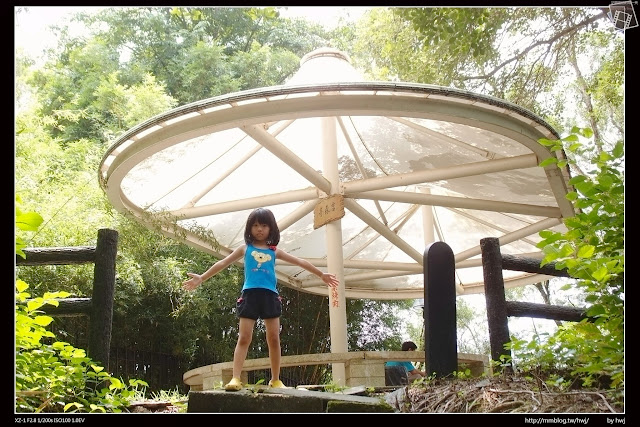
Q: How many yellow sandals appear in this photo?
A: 2